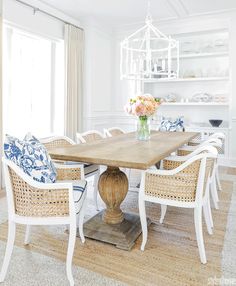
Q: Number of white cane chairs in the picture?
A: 8